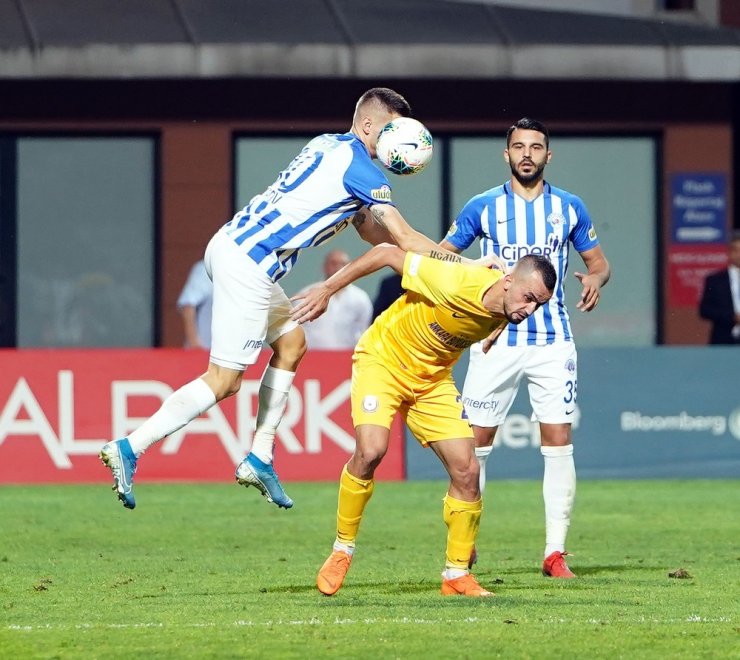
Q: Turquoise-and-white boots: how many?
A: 2